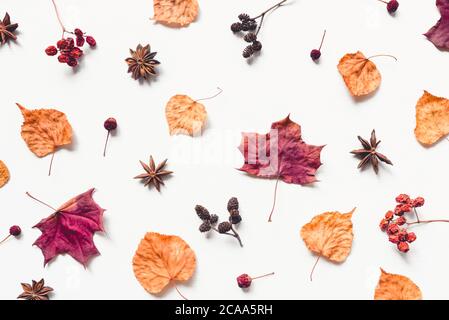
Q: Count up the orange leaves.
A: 9